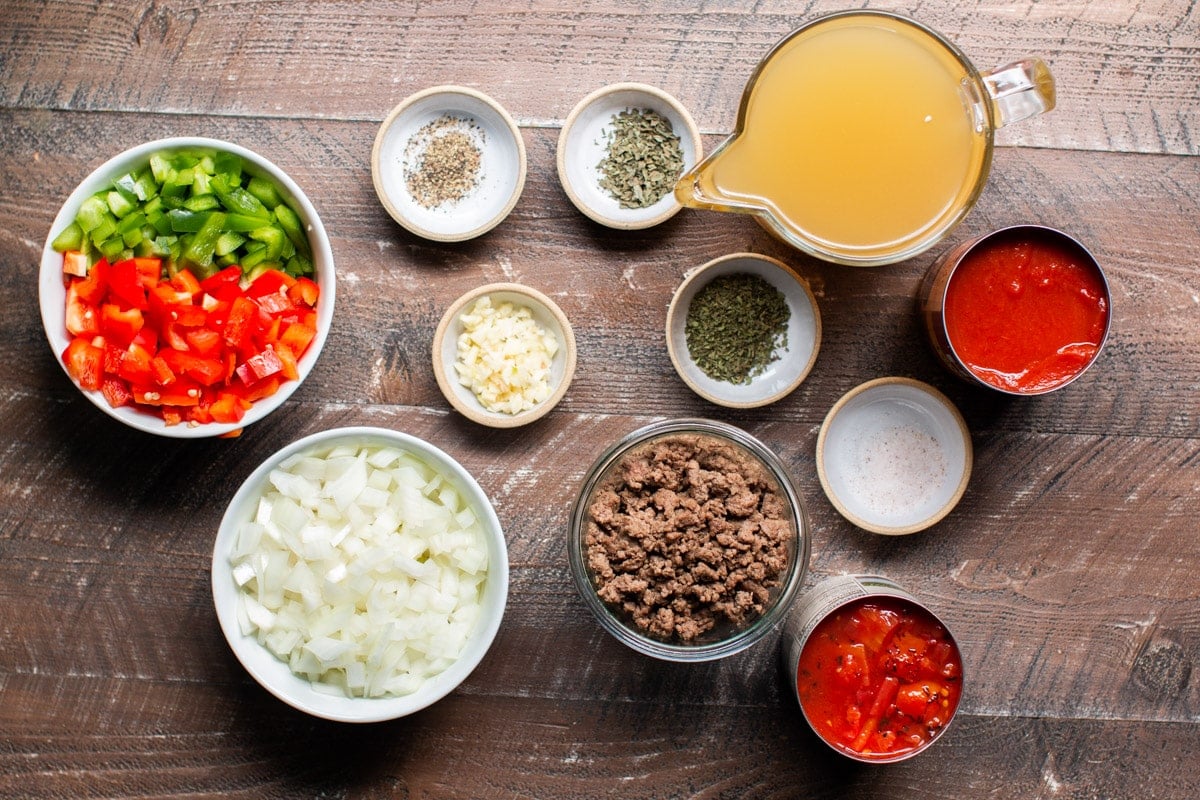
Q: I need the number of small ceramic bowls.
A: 5